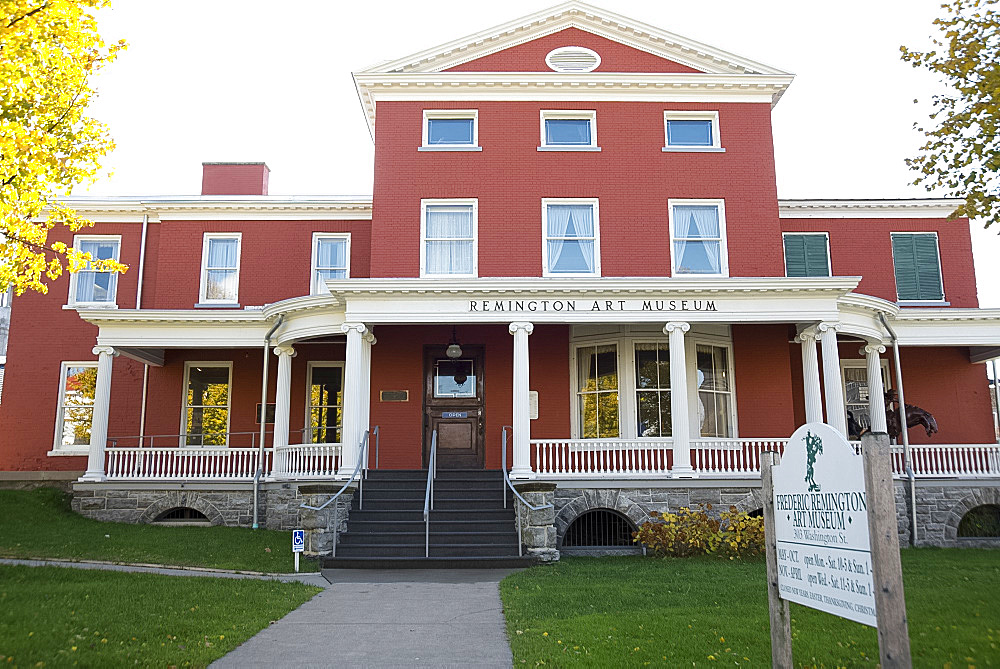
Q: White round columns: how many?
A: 9